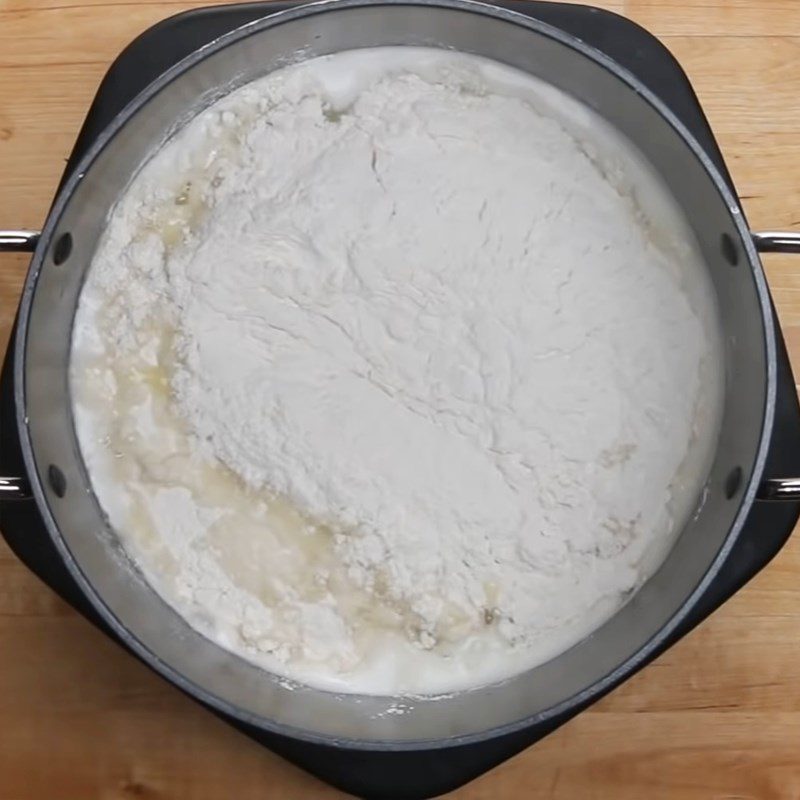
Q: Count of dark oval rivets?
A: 4